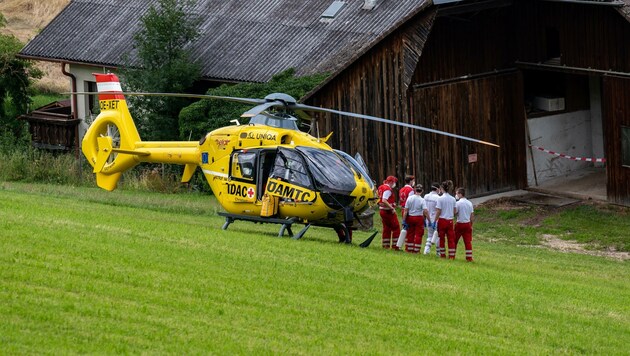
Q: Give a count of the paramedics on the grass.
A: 6